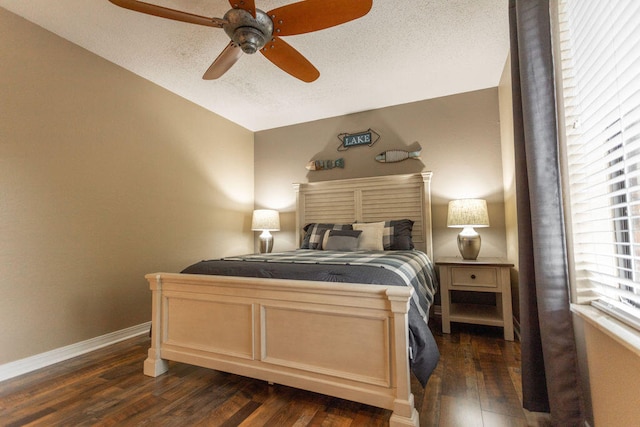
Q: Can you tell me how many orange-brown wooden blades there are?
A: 5